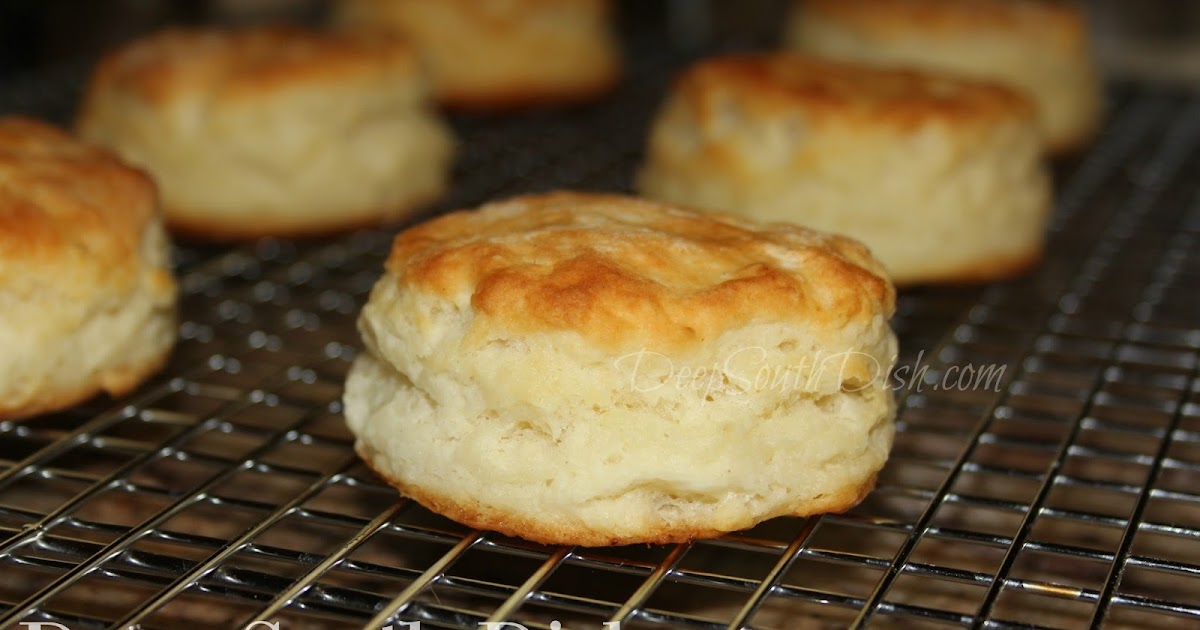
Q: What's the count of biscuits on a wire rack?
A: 6